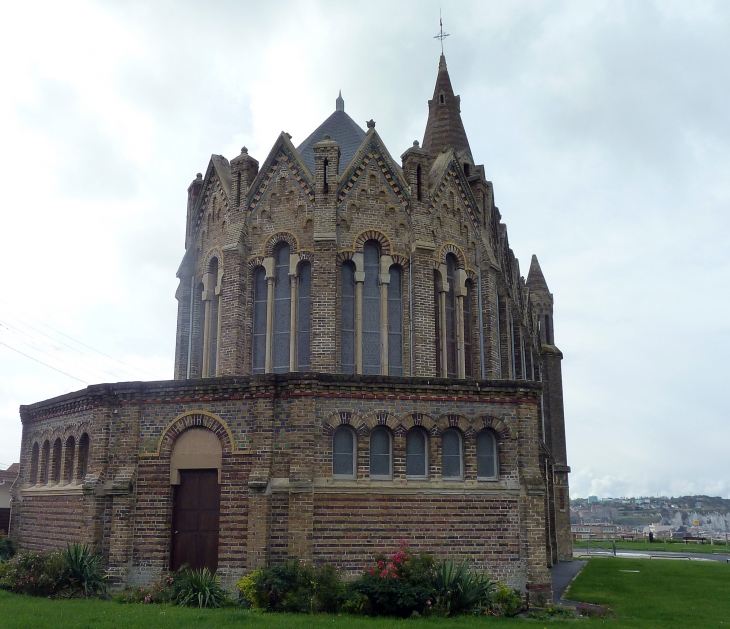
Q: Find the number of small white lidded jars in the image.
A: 0